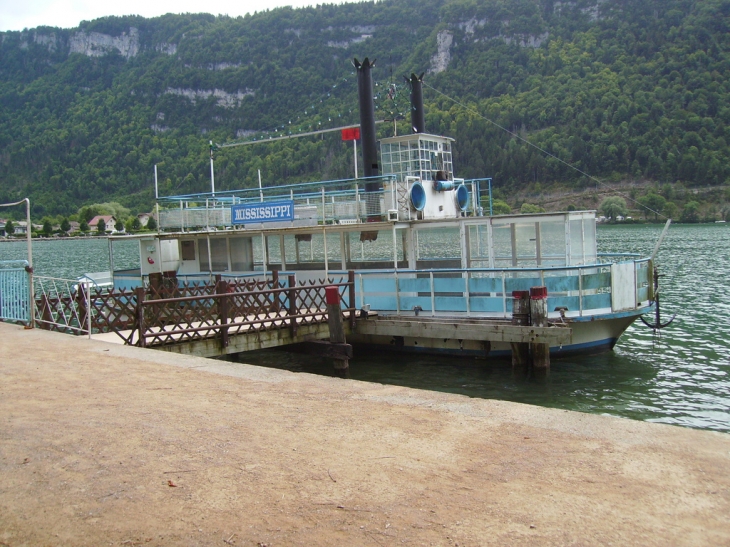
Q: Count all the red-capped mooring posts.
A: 3